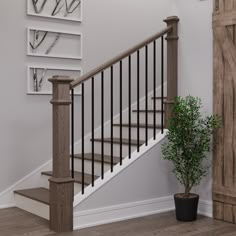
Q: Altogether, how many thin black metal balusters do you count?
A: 11